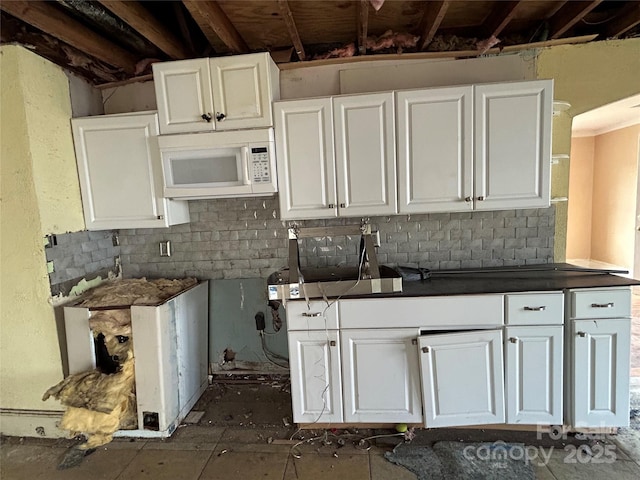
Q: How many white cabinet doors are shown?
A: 12